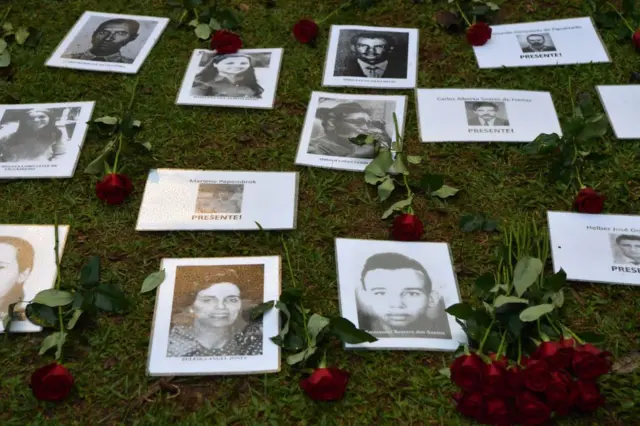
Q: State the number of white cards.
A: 13